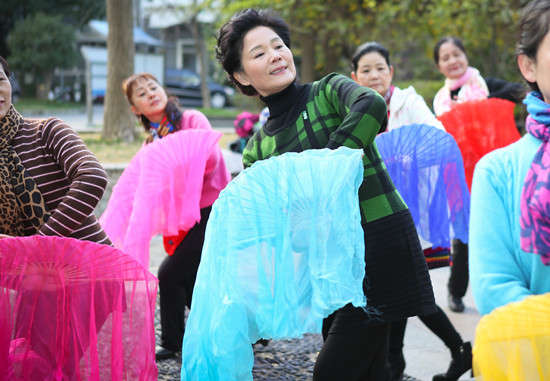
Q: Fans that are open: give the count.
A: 6